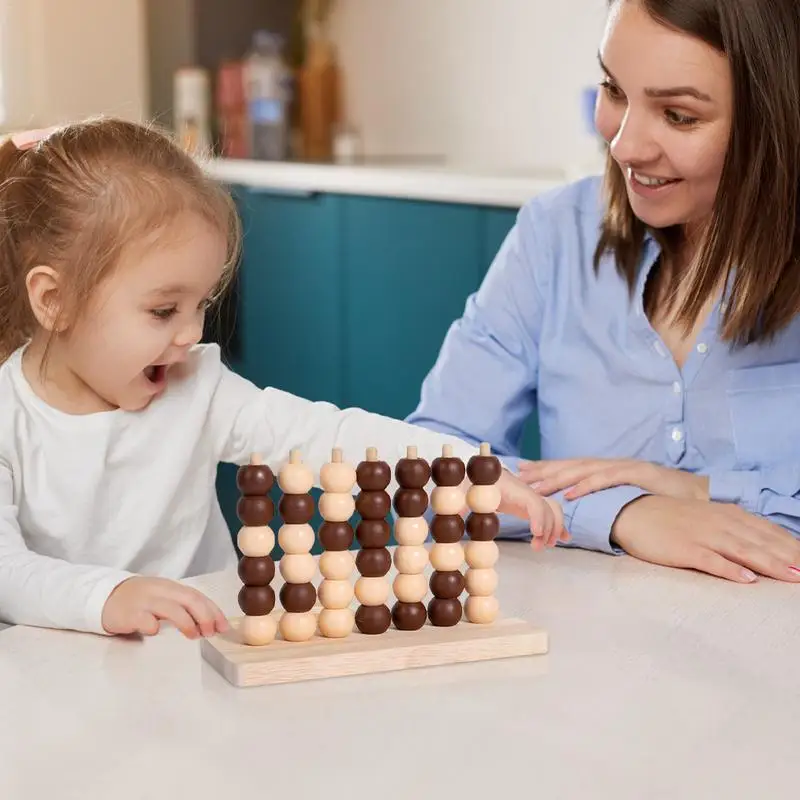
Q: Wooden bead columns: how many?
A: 7